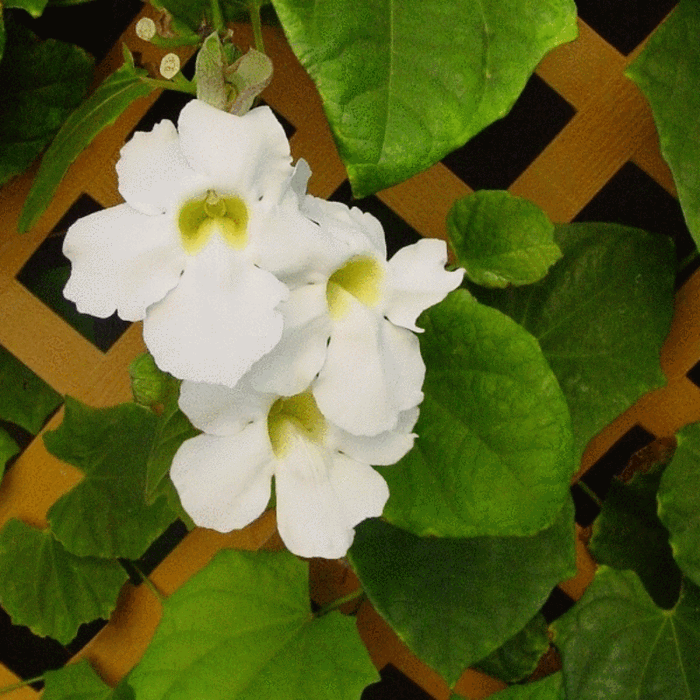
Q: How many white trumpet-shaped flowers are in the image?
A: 3